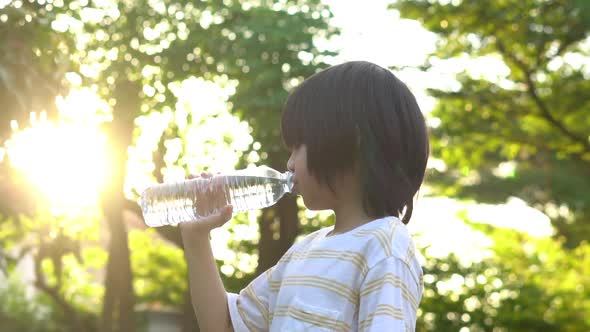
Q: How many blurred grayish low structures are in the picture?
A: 1